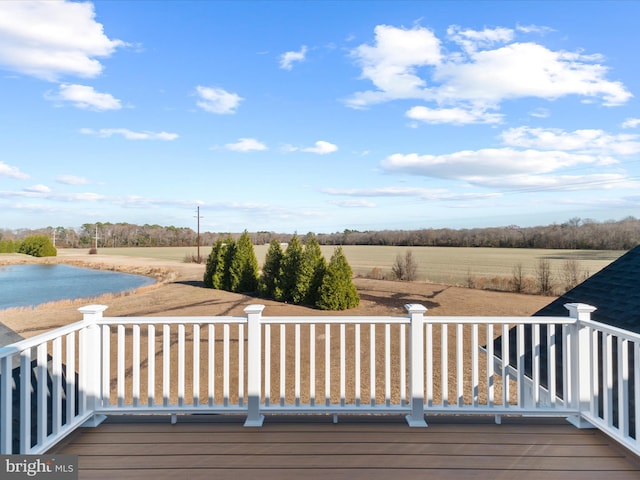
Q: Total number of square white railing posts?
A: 4